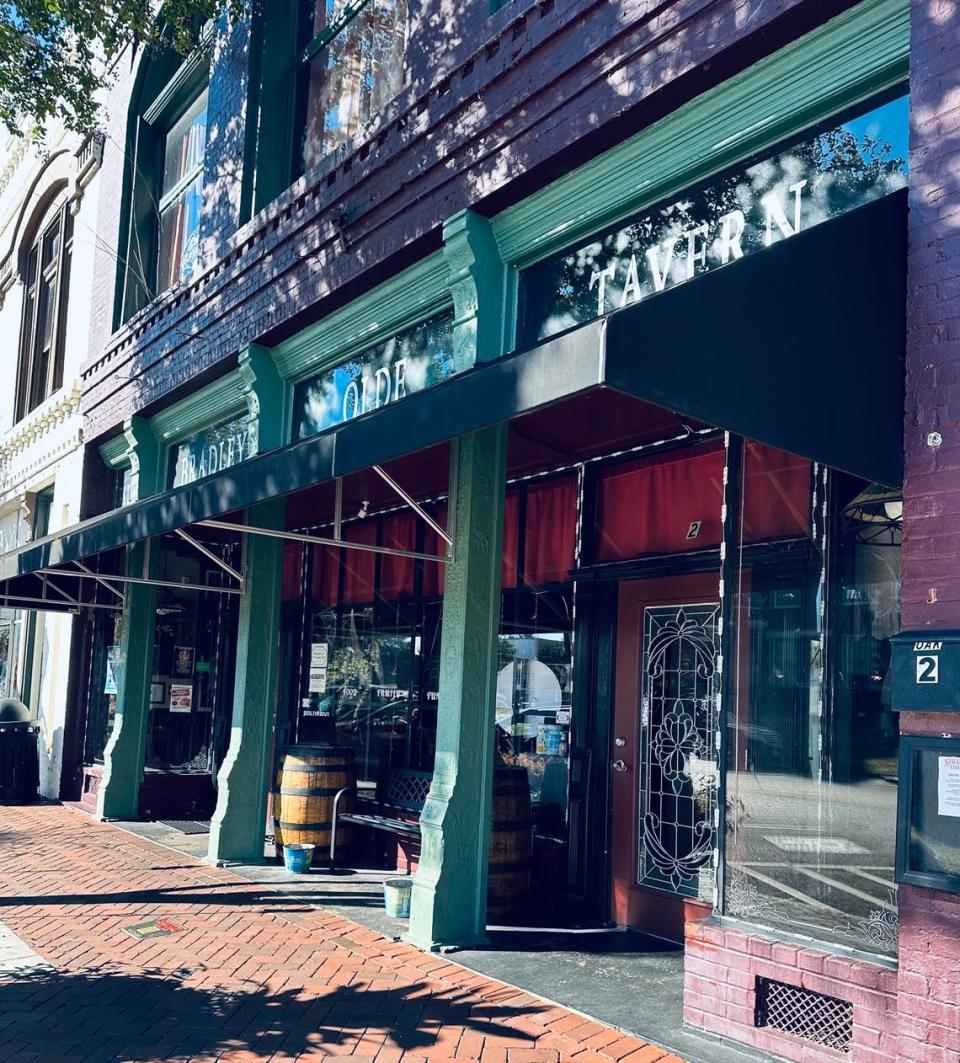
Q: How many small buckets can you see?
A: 2